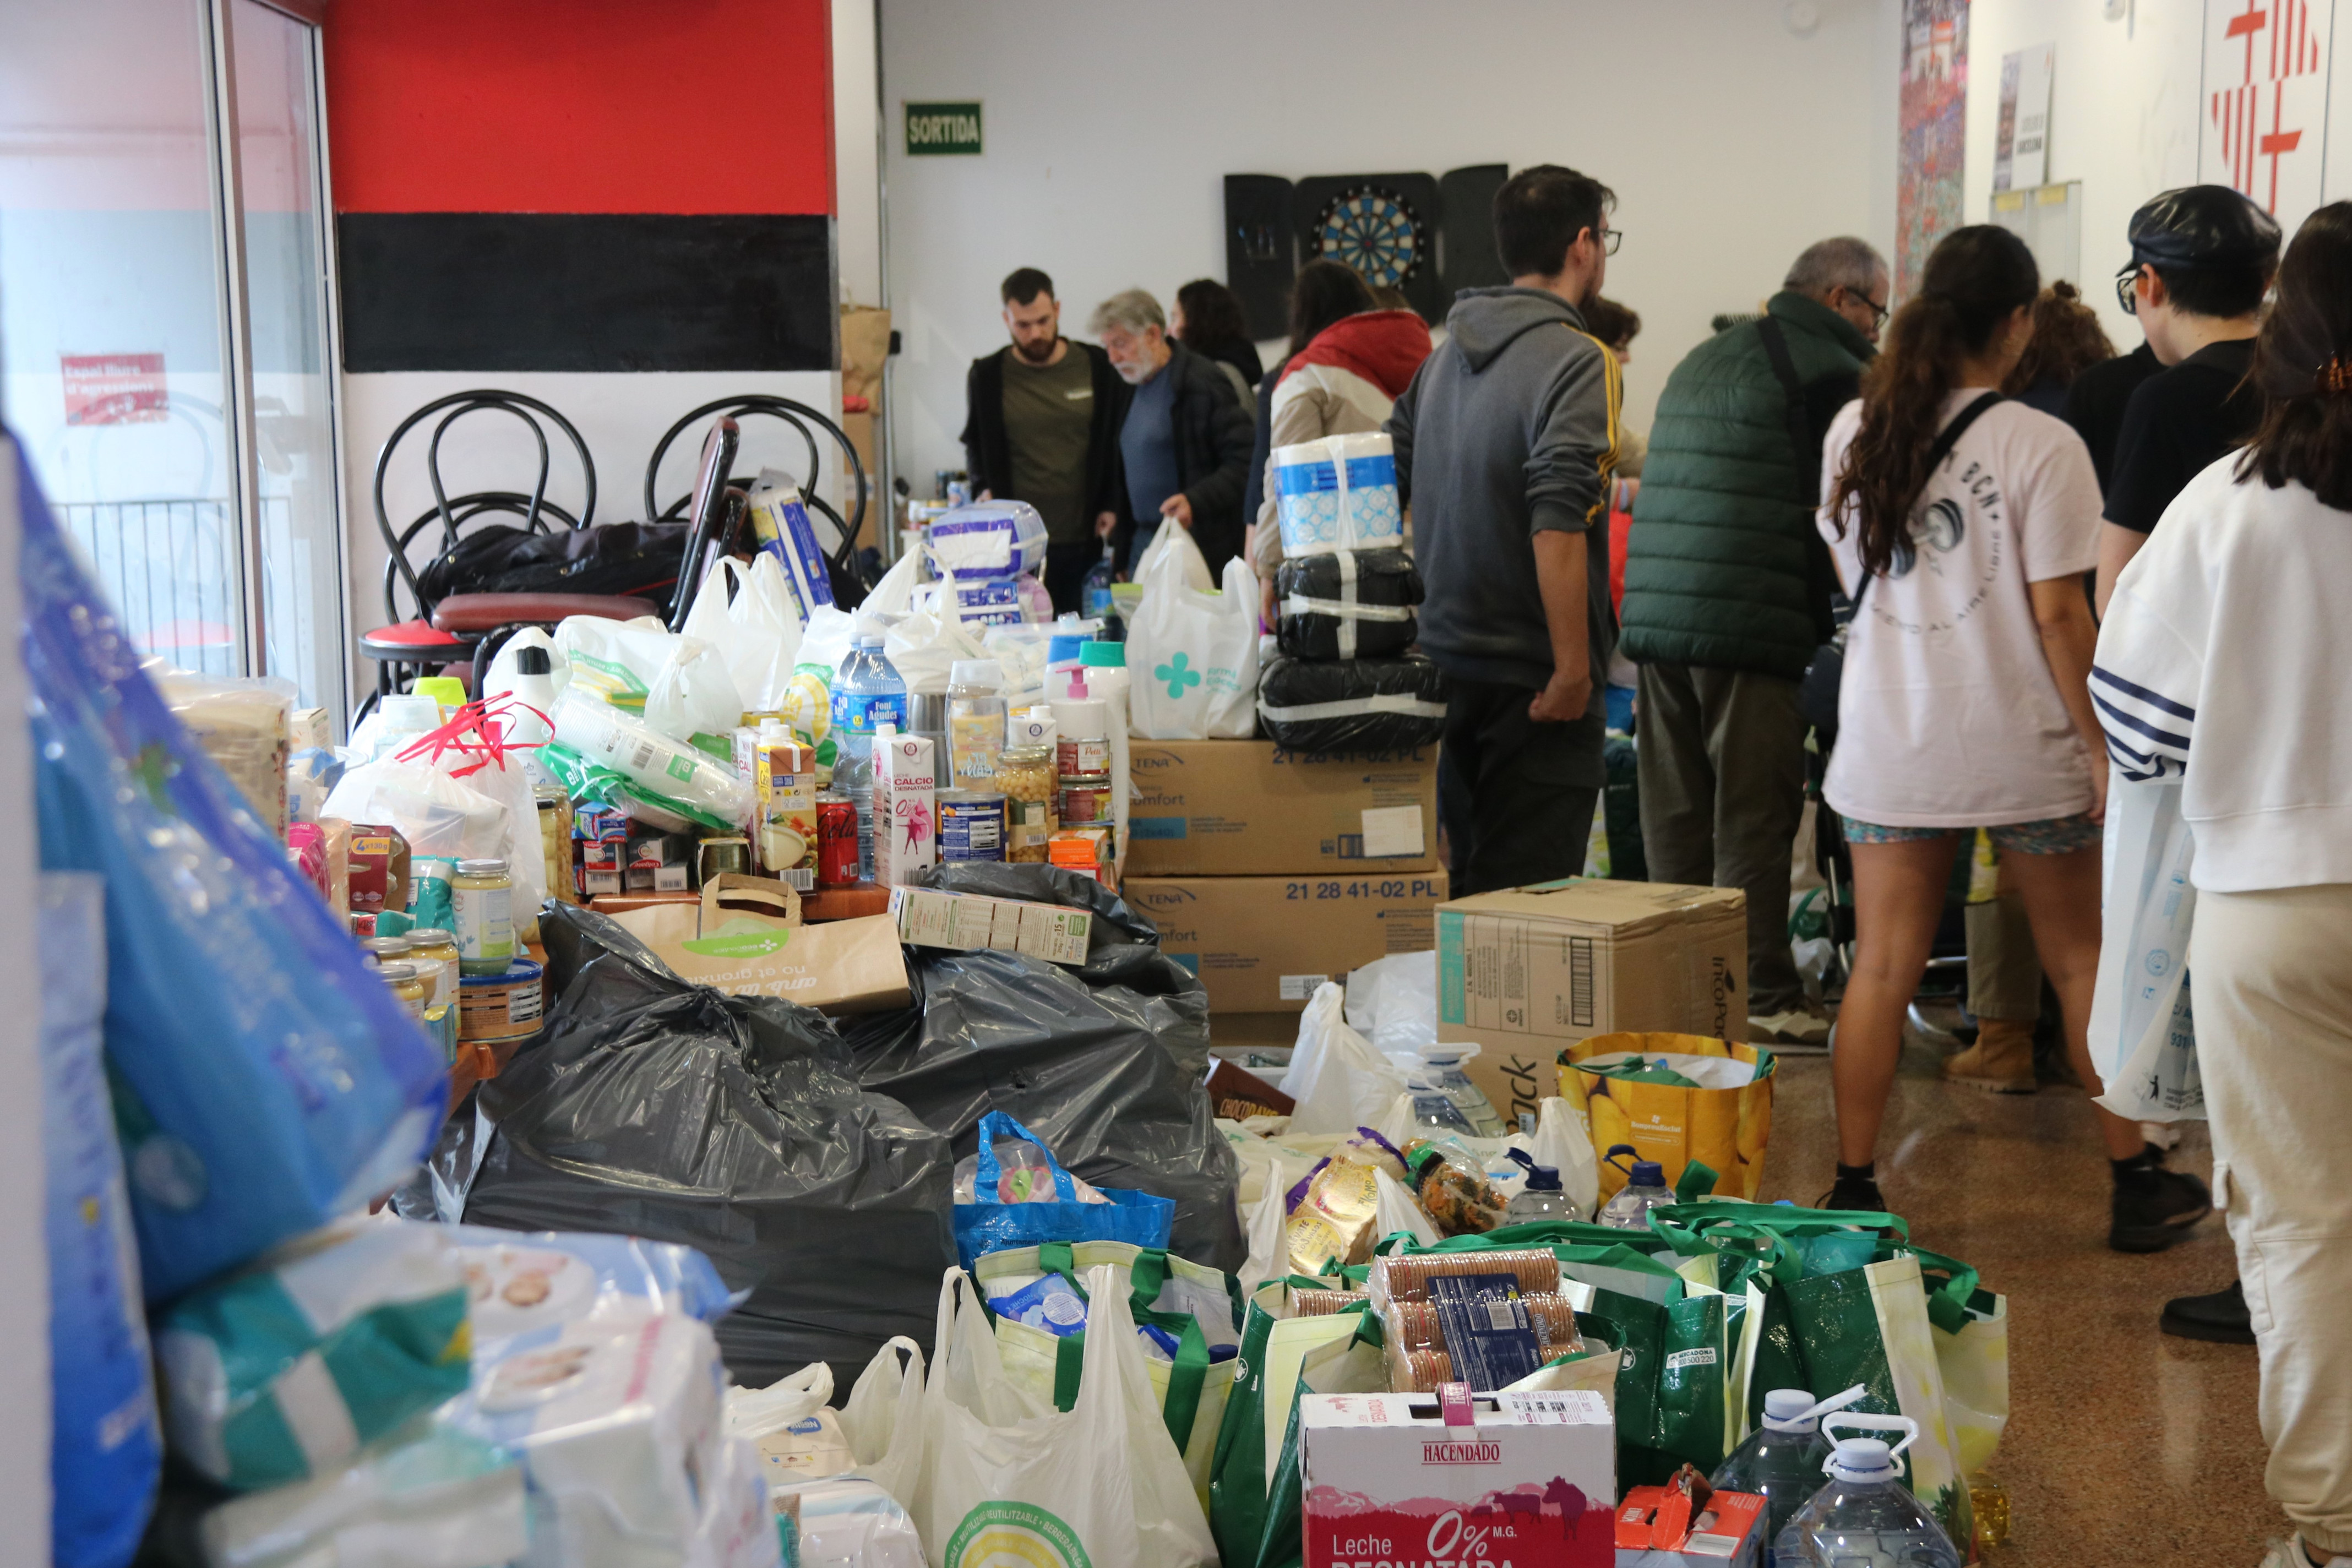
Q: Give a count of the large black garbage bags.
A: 2